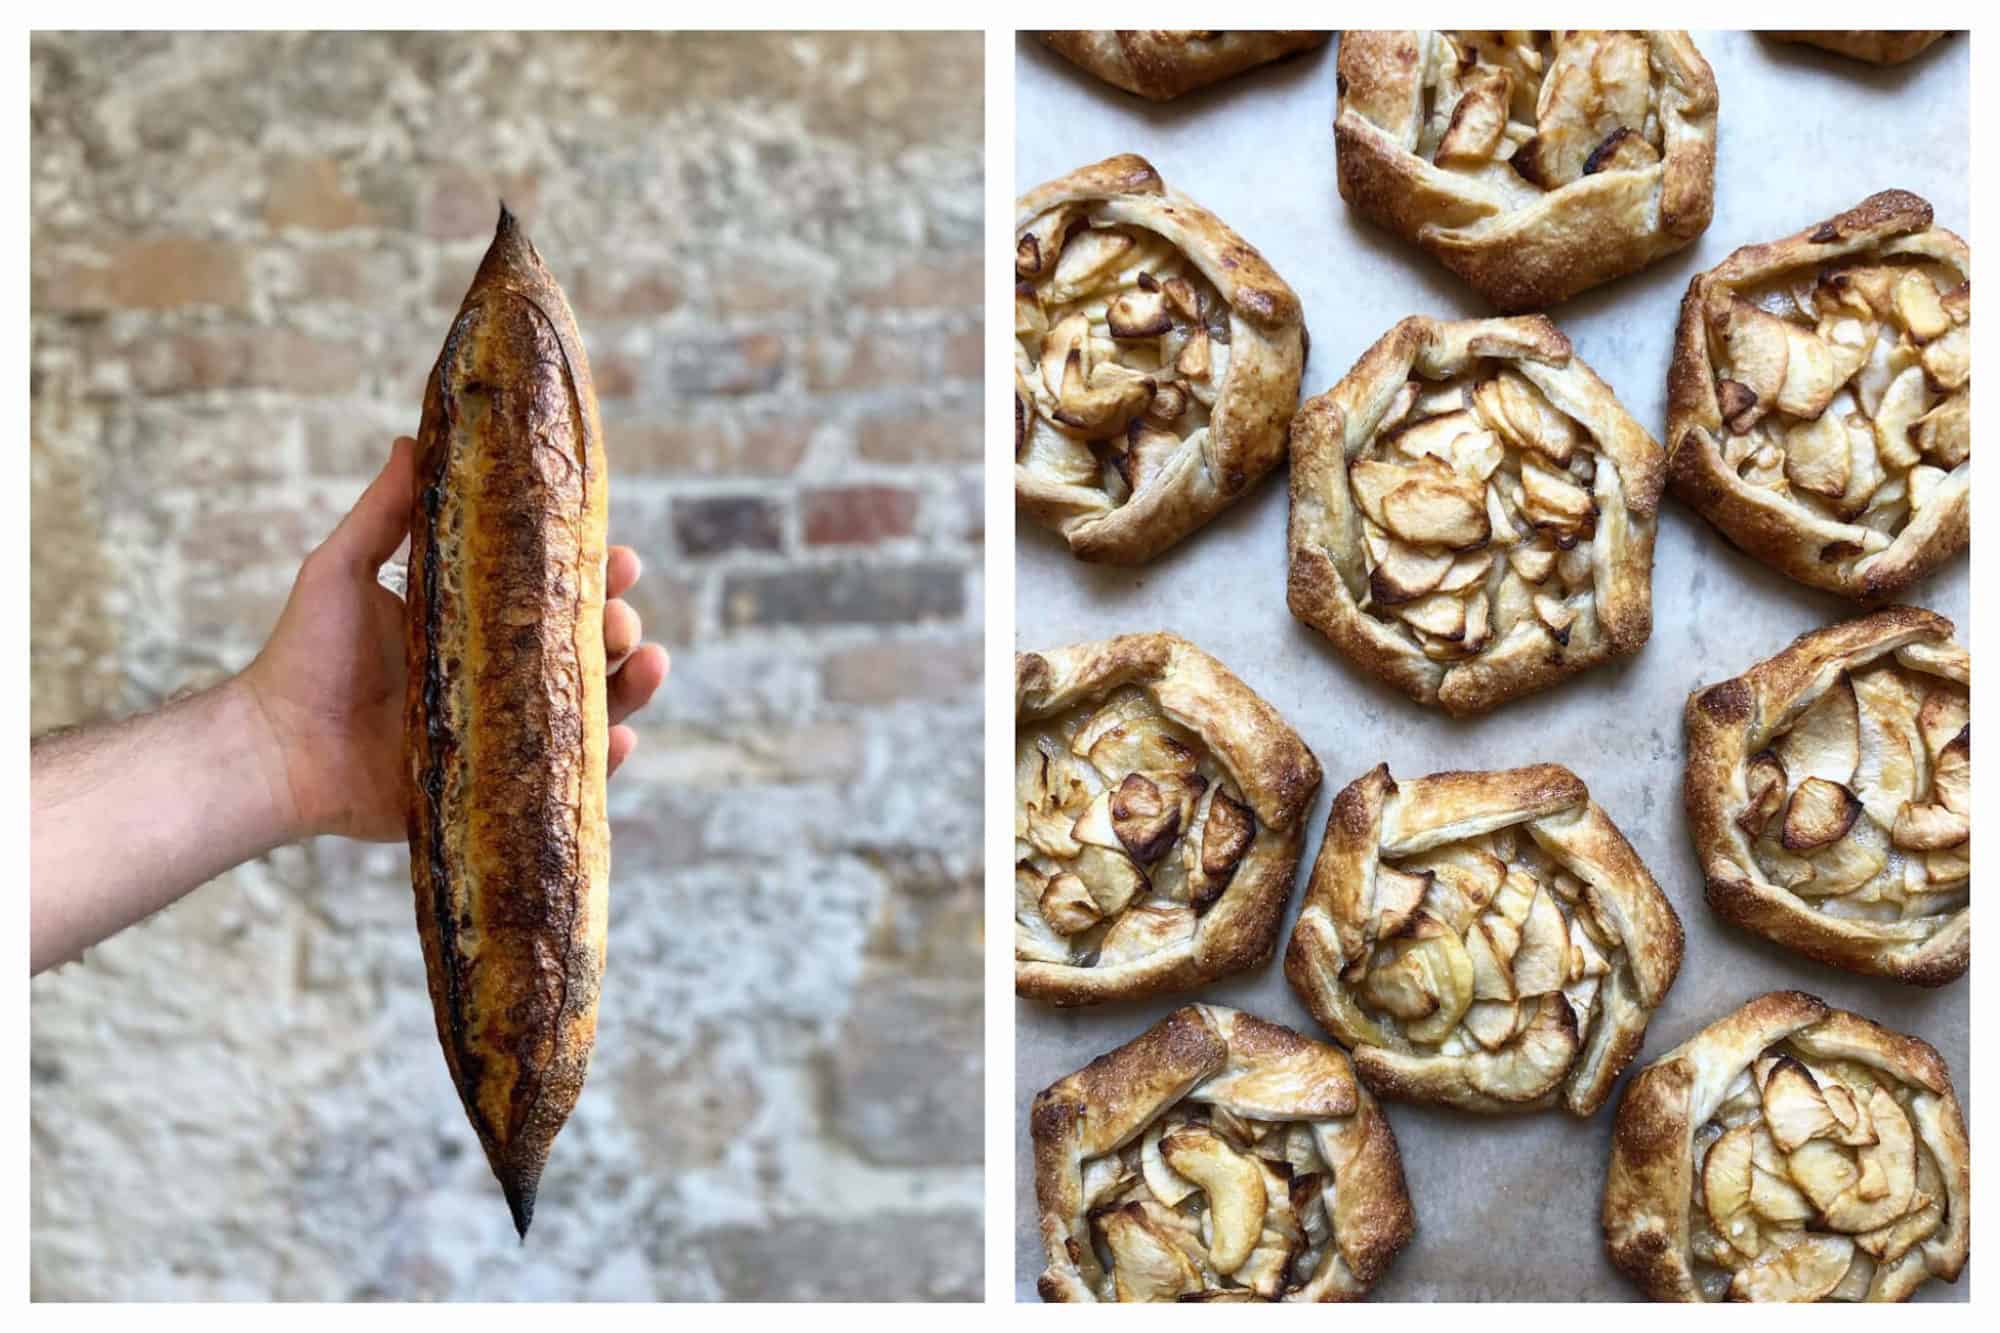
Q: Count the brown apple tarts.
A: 11